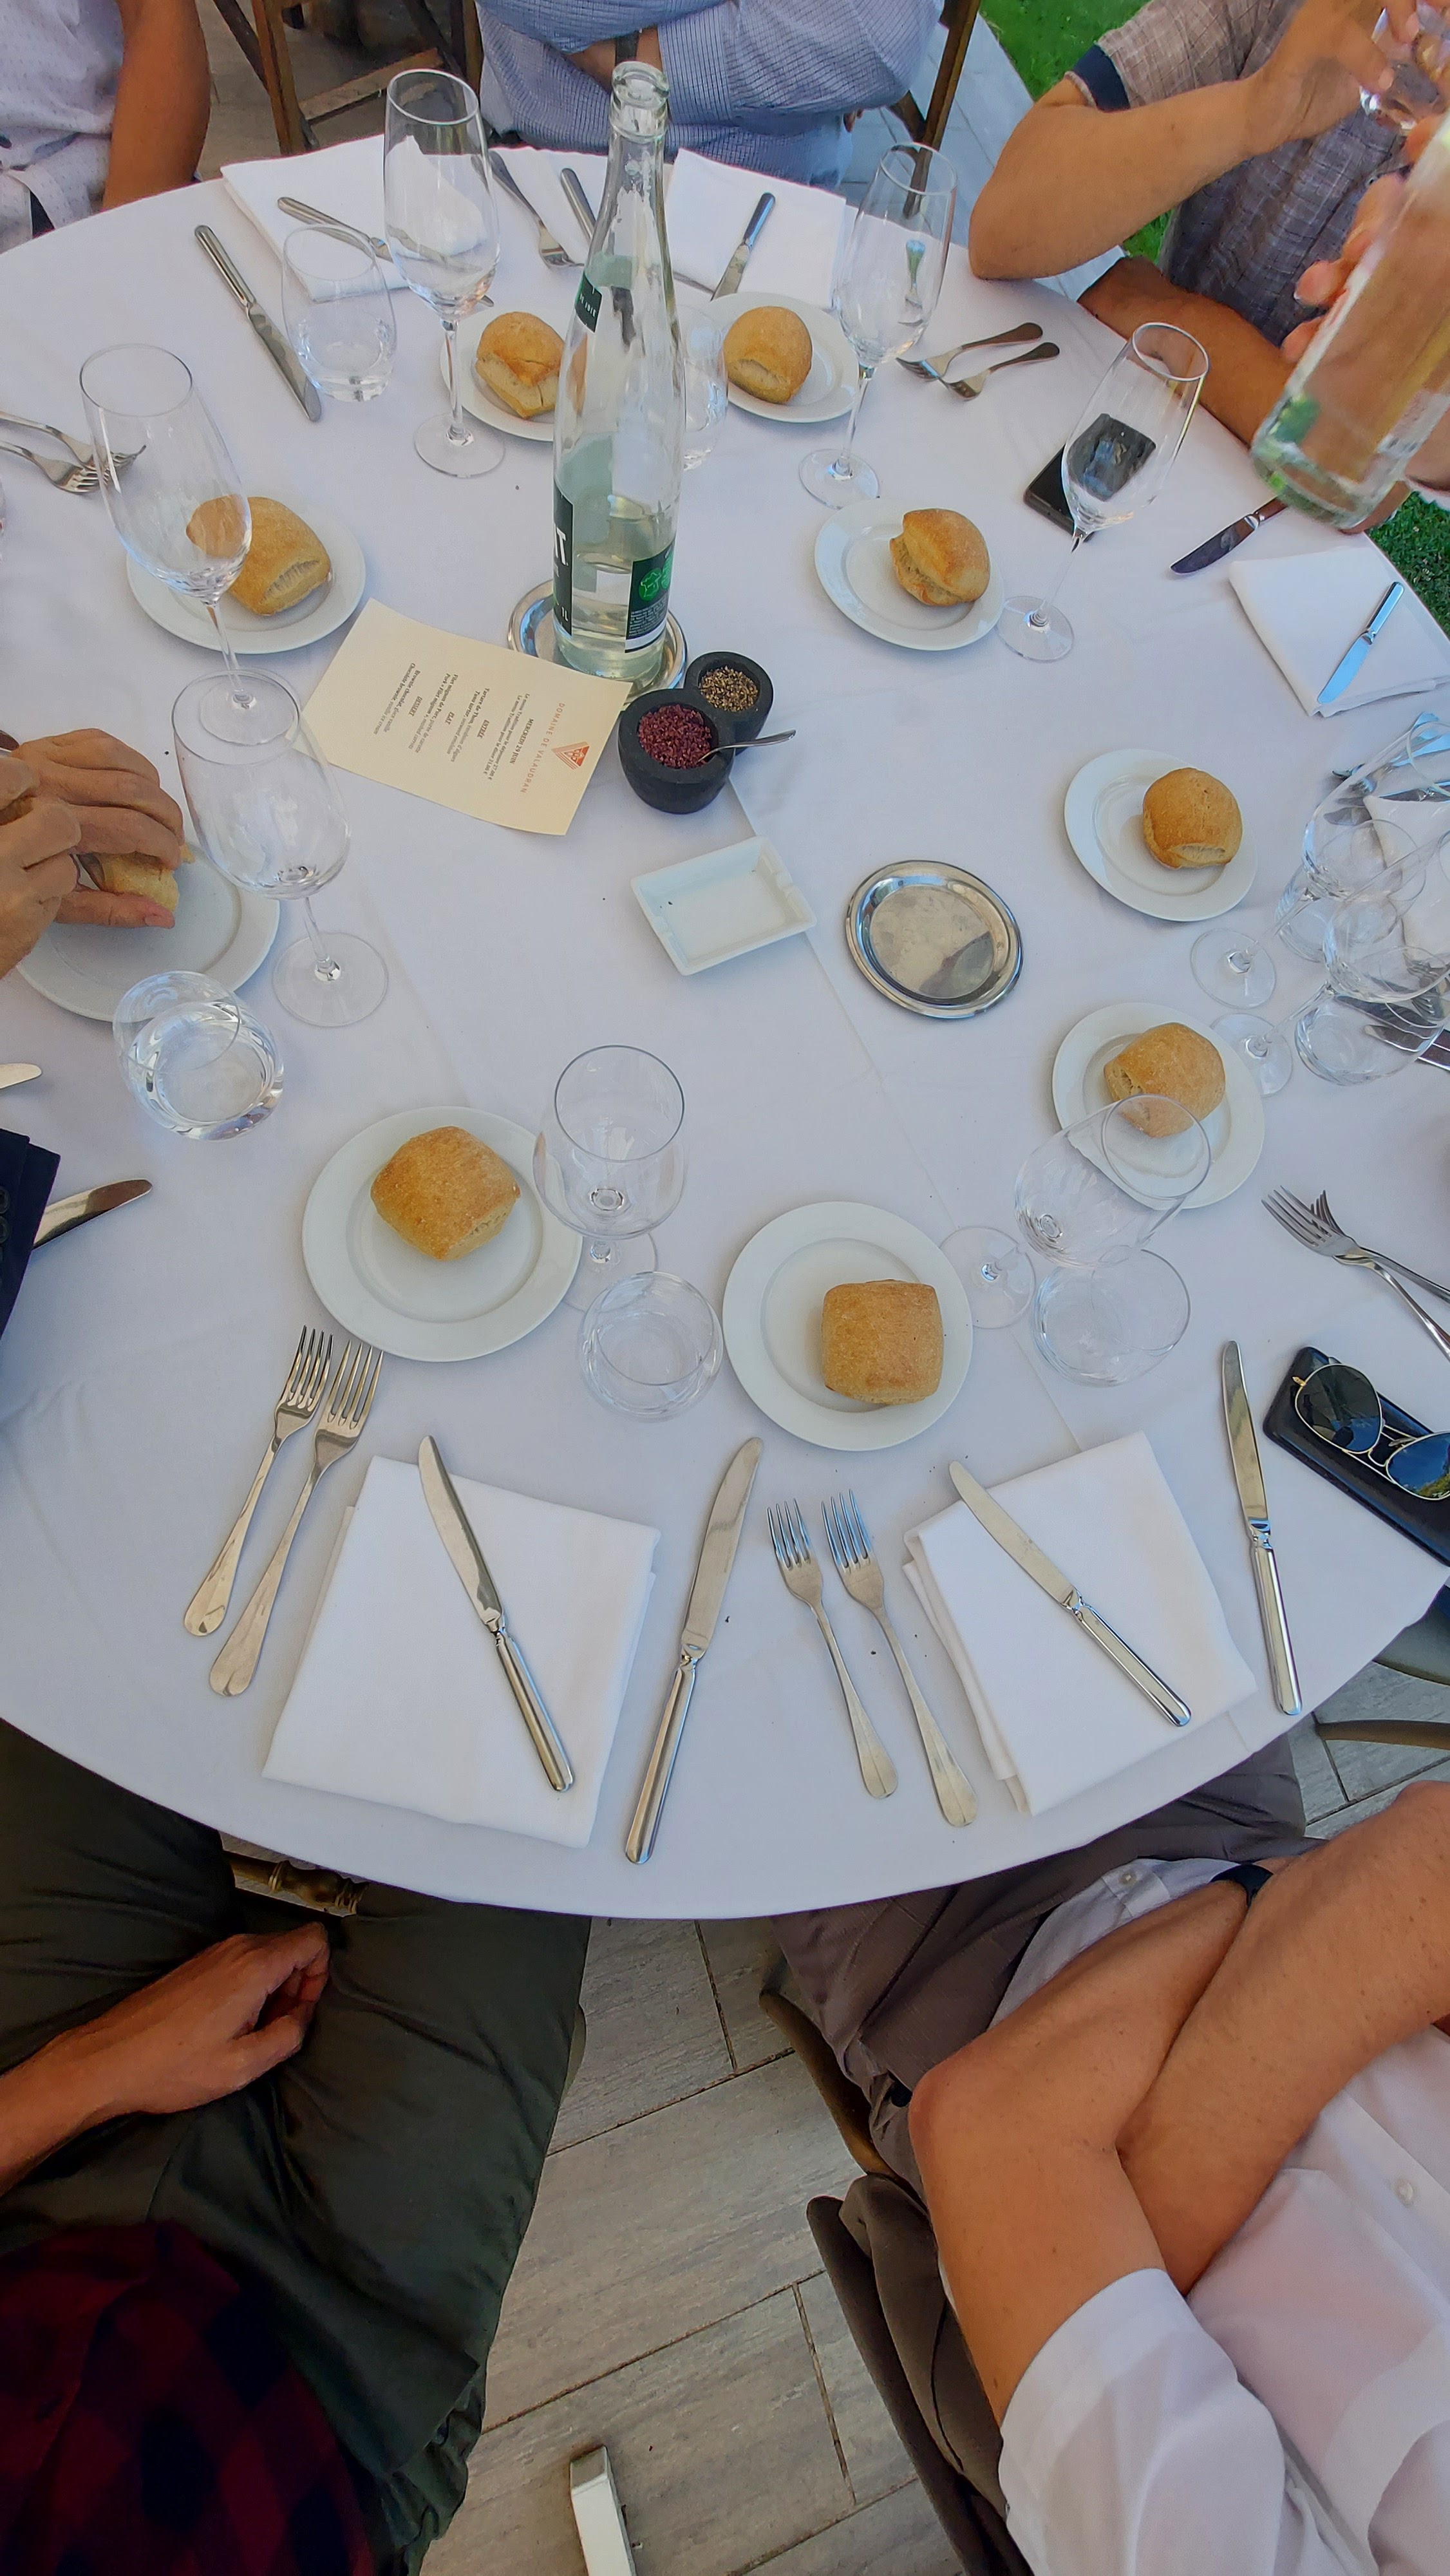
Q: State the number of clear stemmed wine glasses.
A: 9